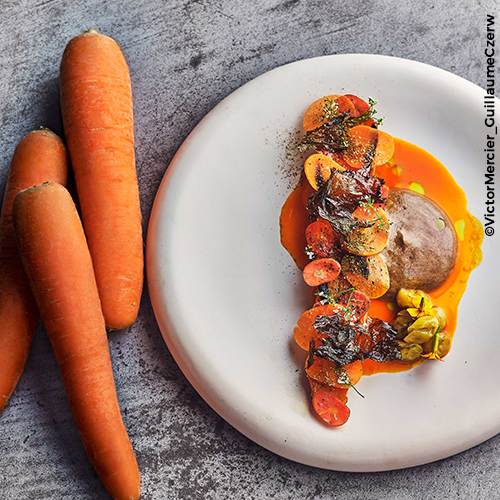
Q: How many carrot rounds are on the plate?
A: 12